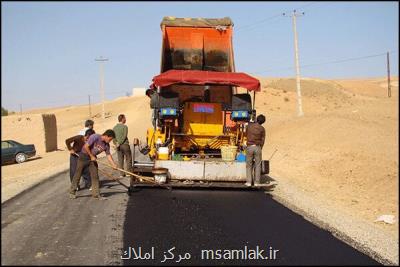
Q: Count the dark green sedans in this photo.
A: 1